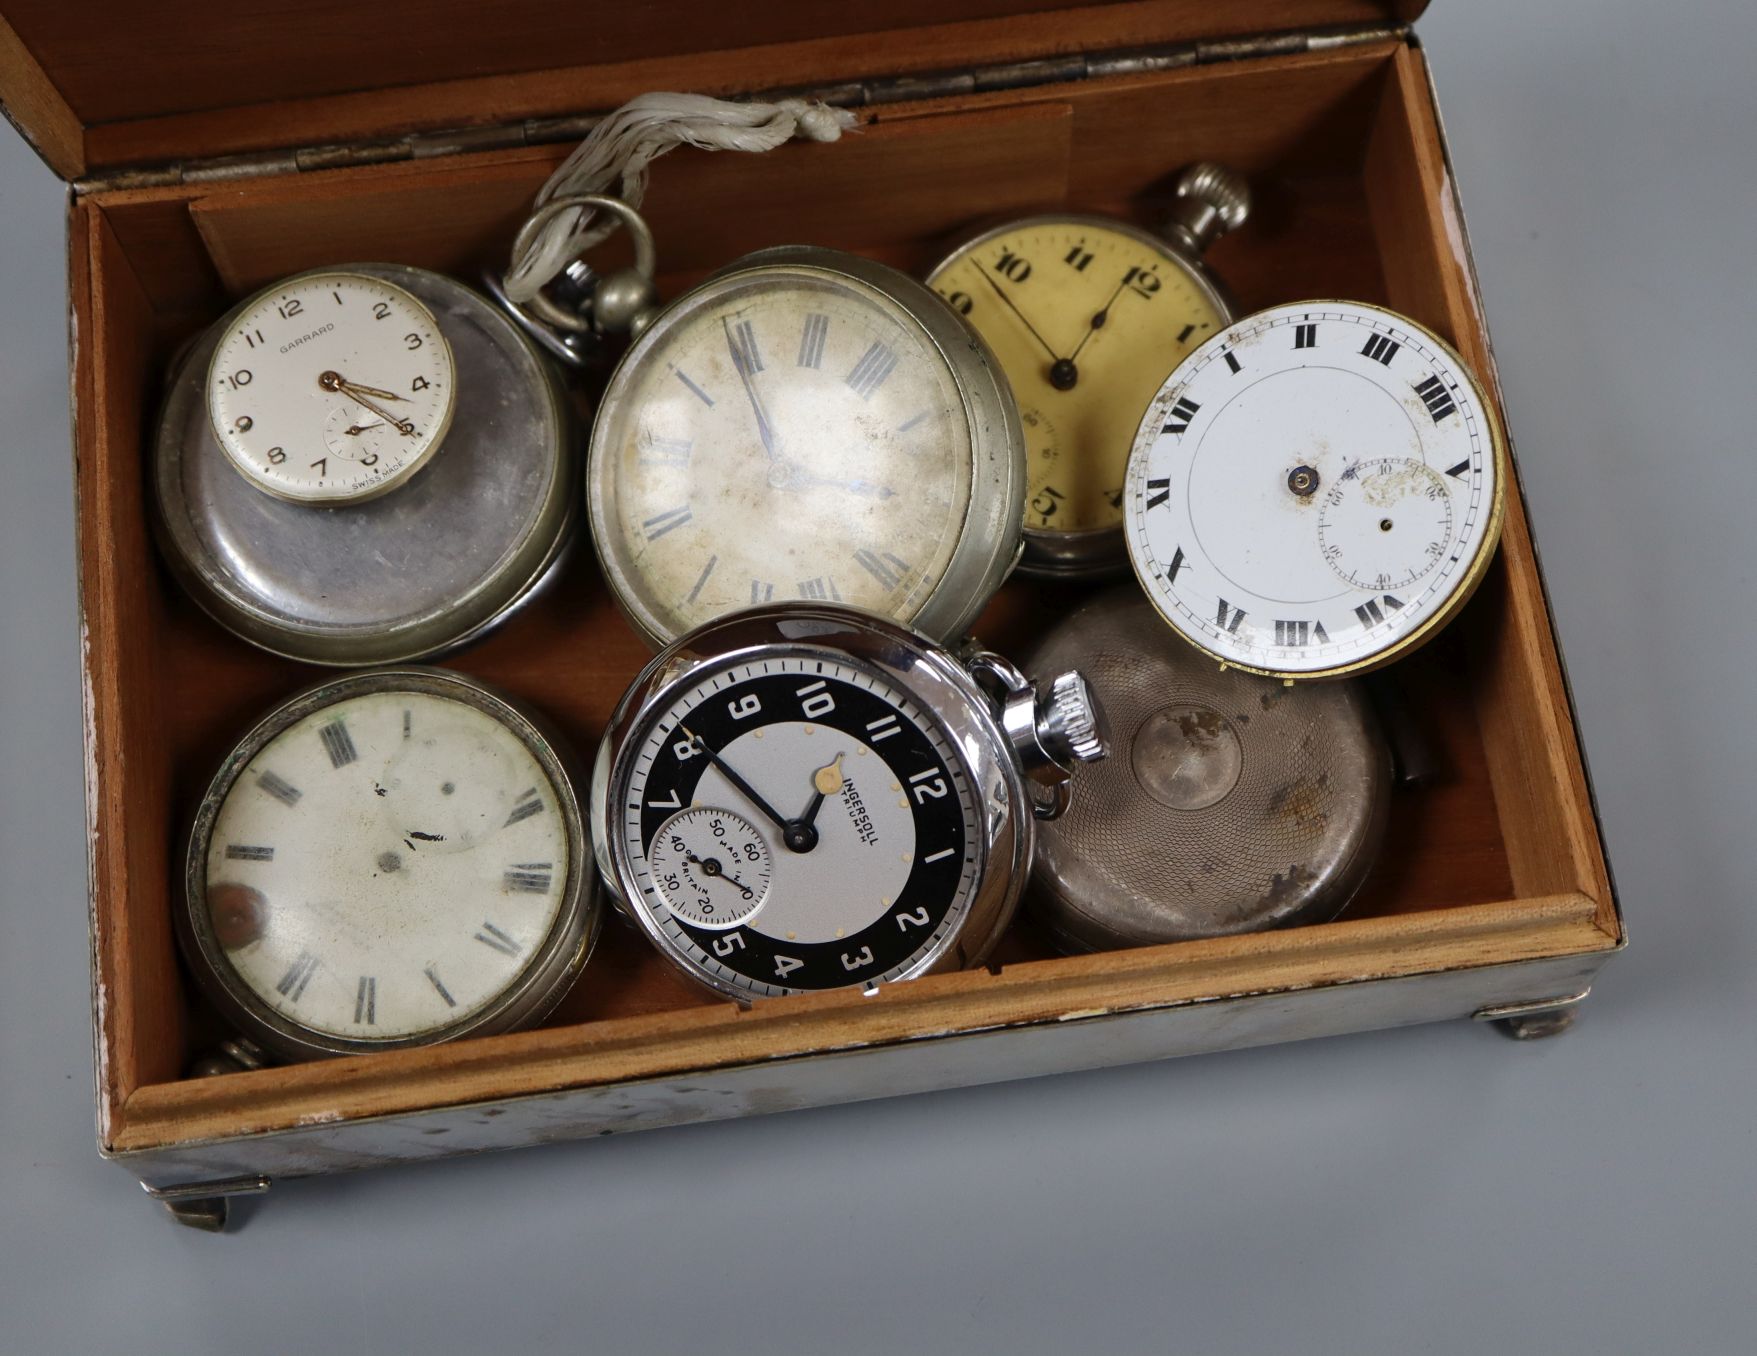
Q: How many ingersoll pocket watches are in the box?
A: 1